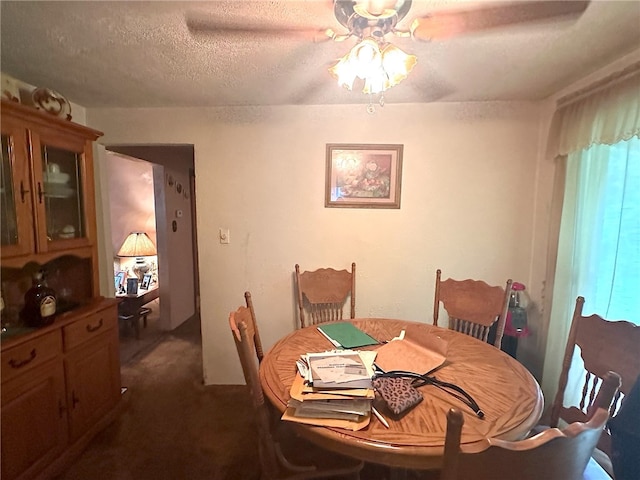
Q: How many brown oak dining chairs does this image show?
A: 5